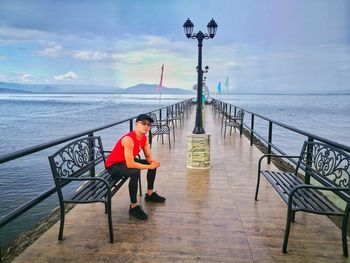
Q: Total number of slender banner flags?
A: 3